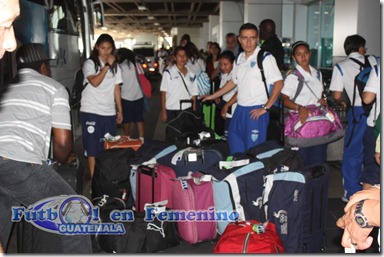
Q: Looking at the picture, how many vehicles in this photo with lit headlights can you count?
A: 1